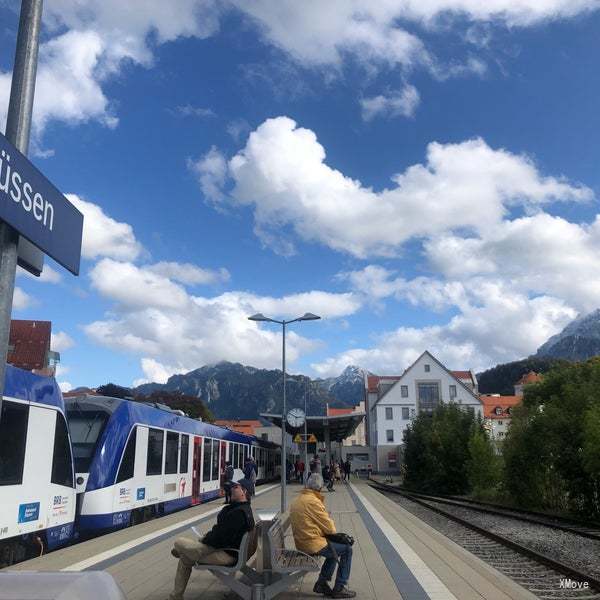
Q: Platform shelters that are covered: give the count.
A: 1